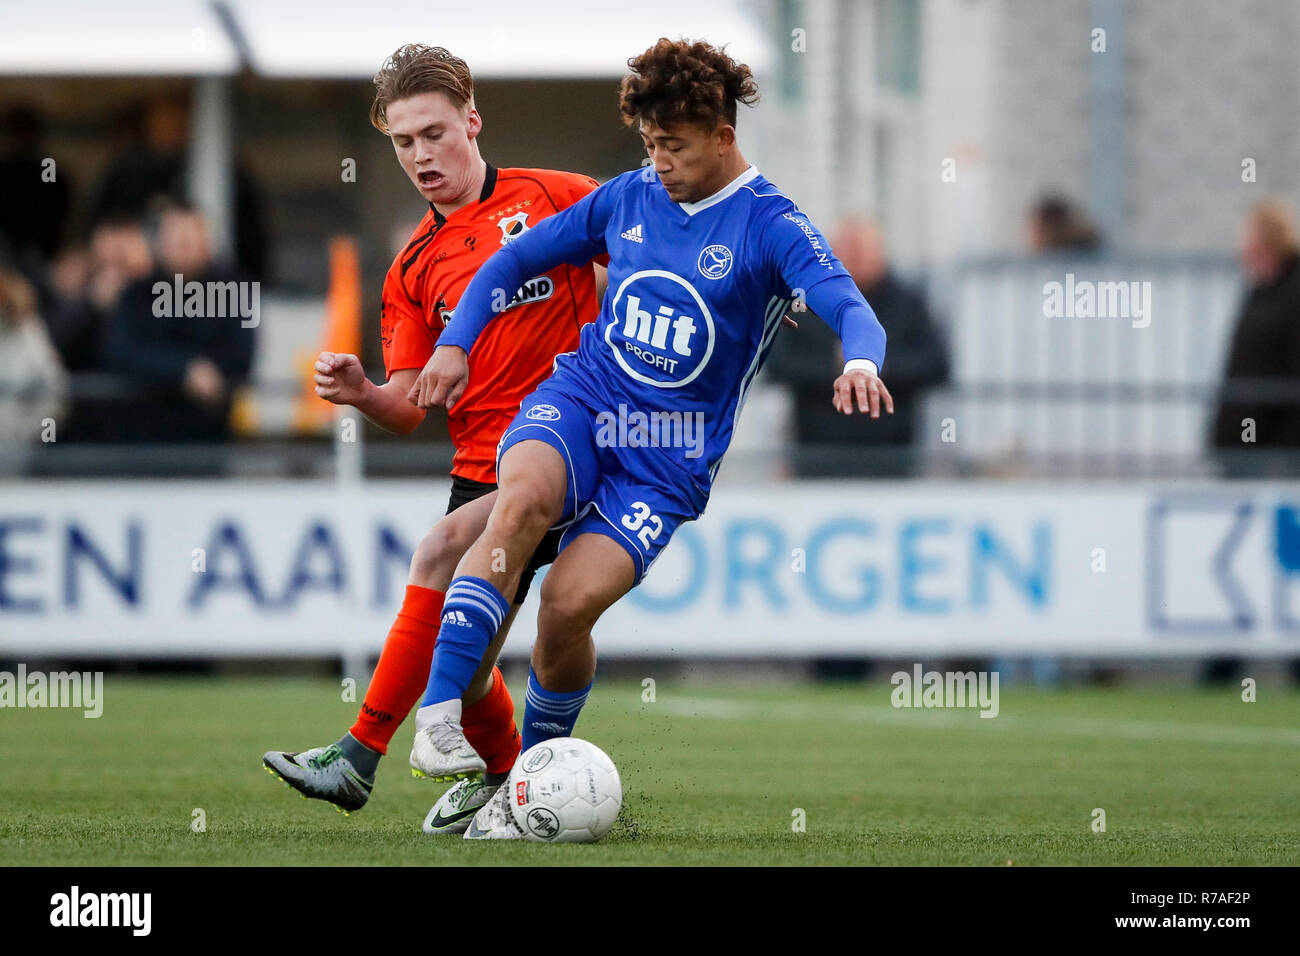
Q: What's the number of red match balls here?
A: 0